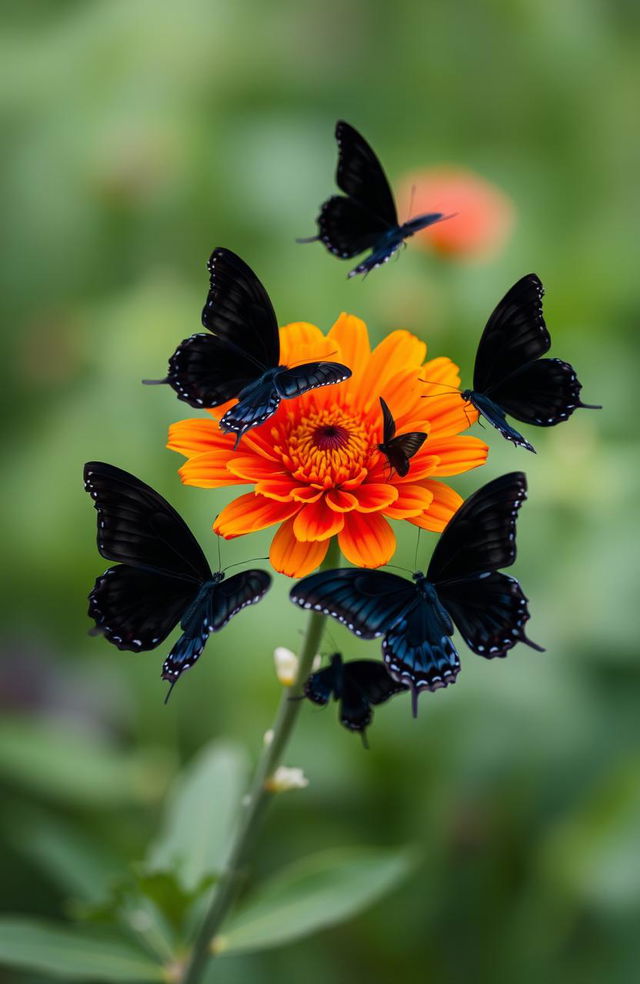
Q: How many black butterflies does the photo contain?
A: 7